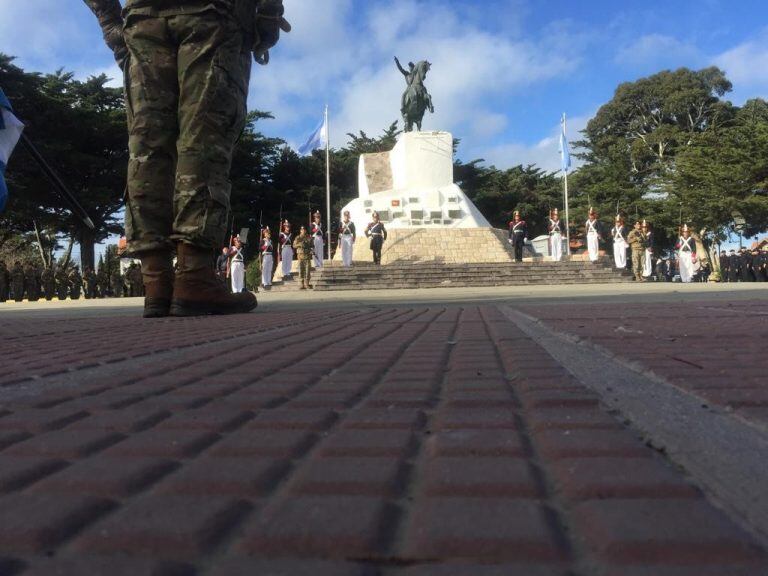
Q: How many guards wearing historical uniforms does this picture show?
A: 12